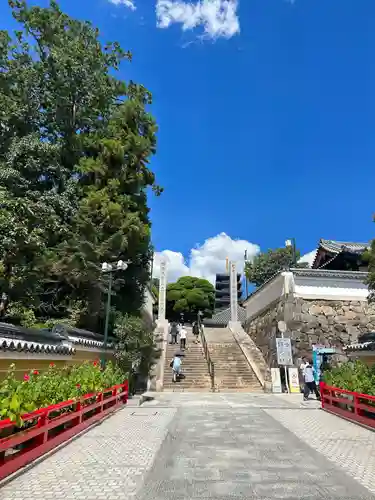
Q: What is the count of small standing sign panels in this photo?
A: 2